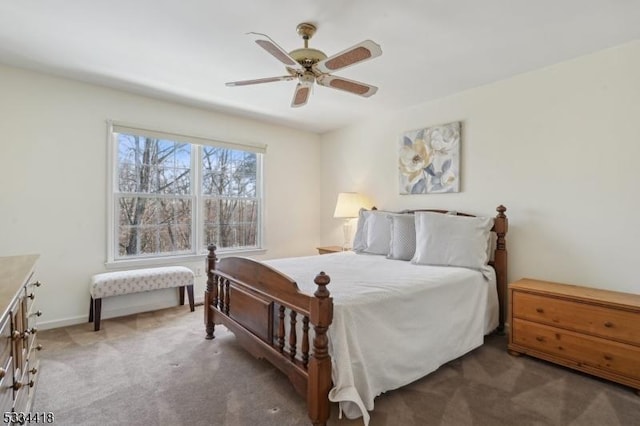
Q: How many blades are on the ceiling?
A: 5